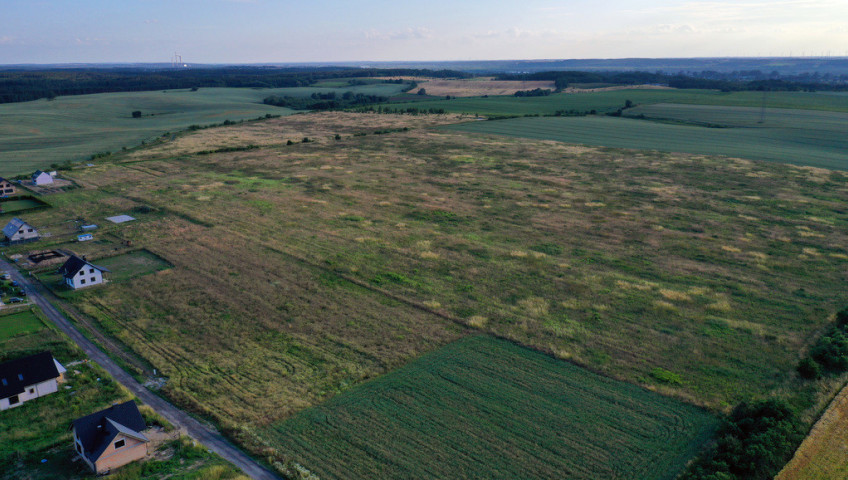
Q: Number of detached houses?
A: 6